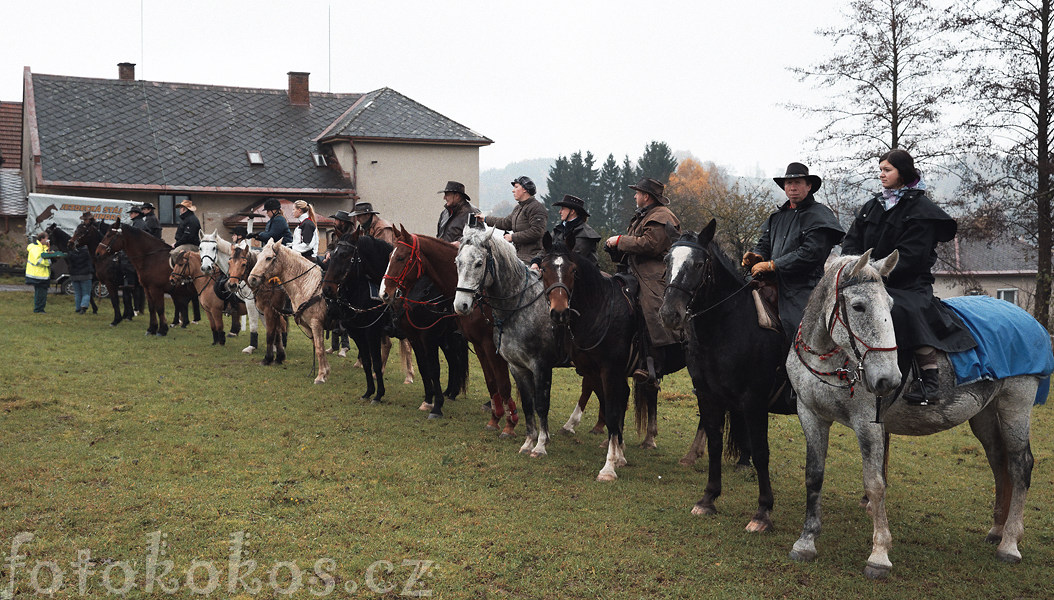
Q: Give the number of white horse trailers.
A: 1